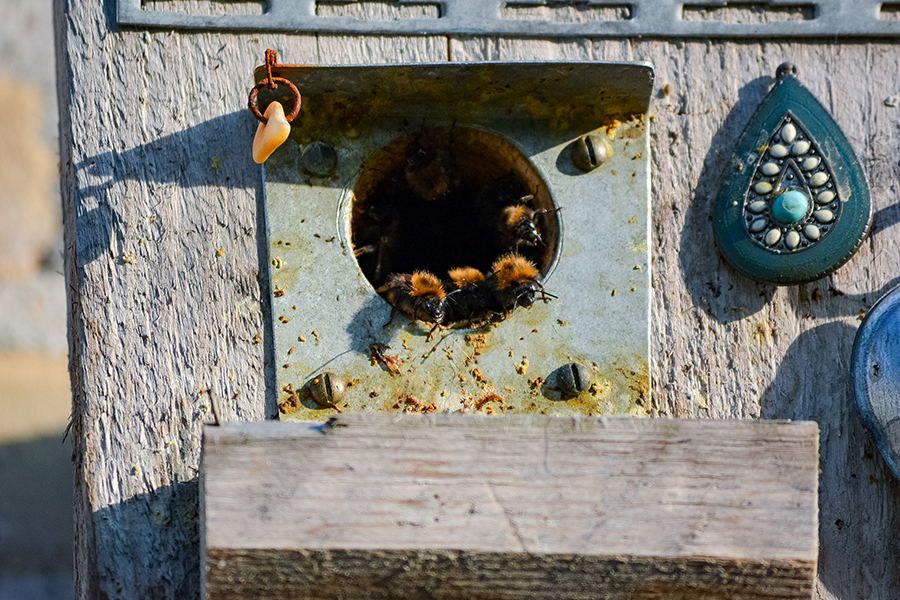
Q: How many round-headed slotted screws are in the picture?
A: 4